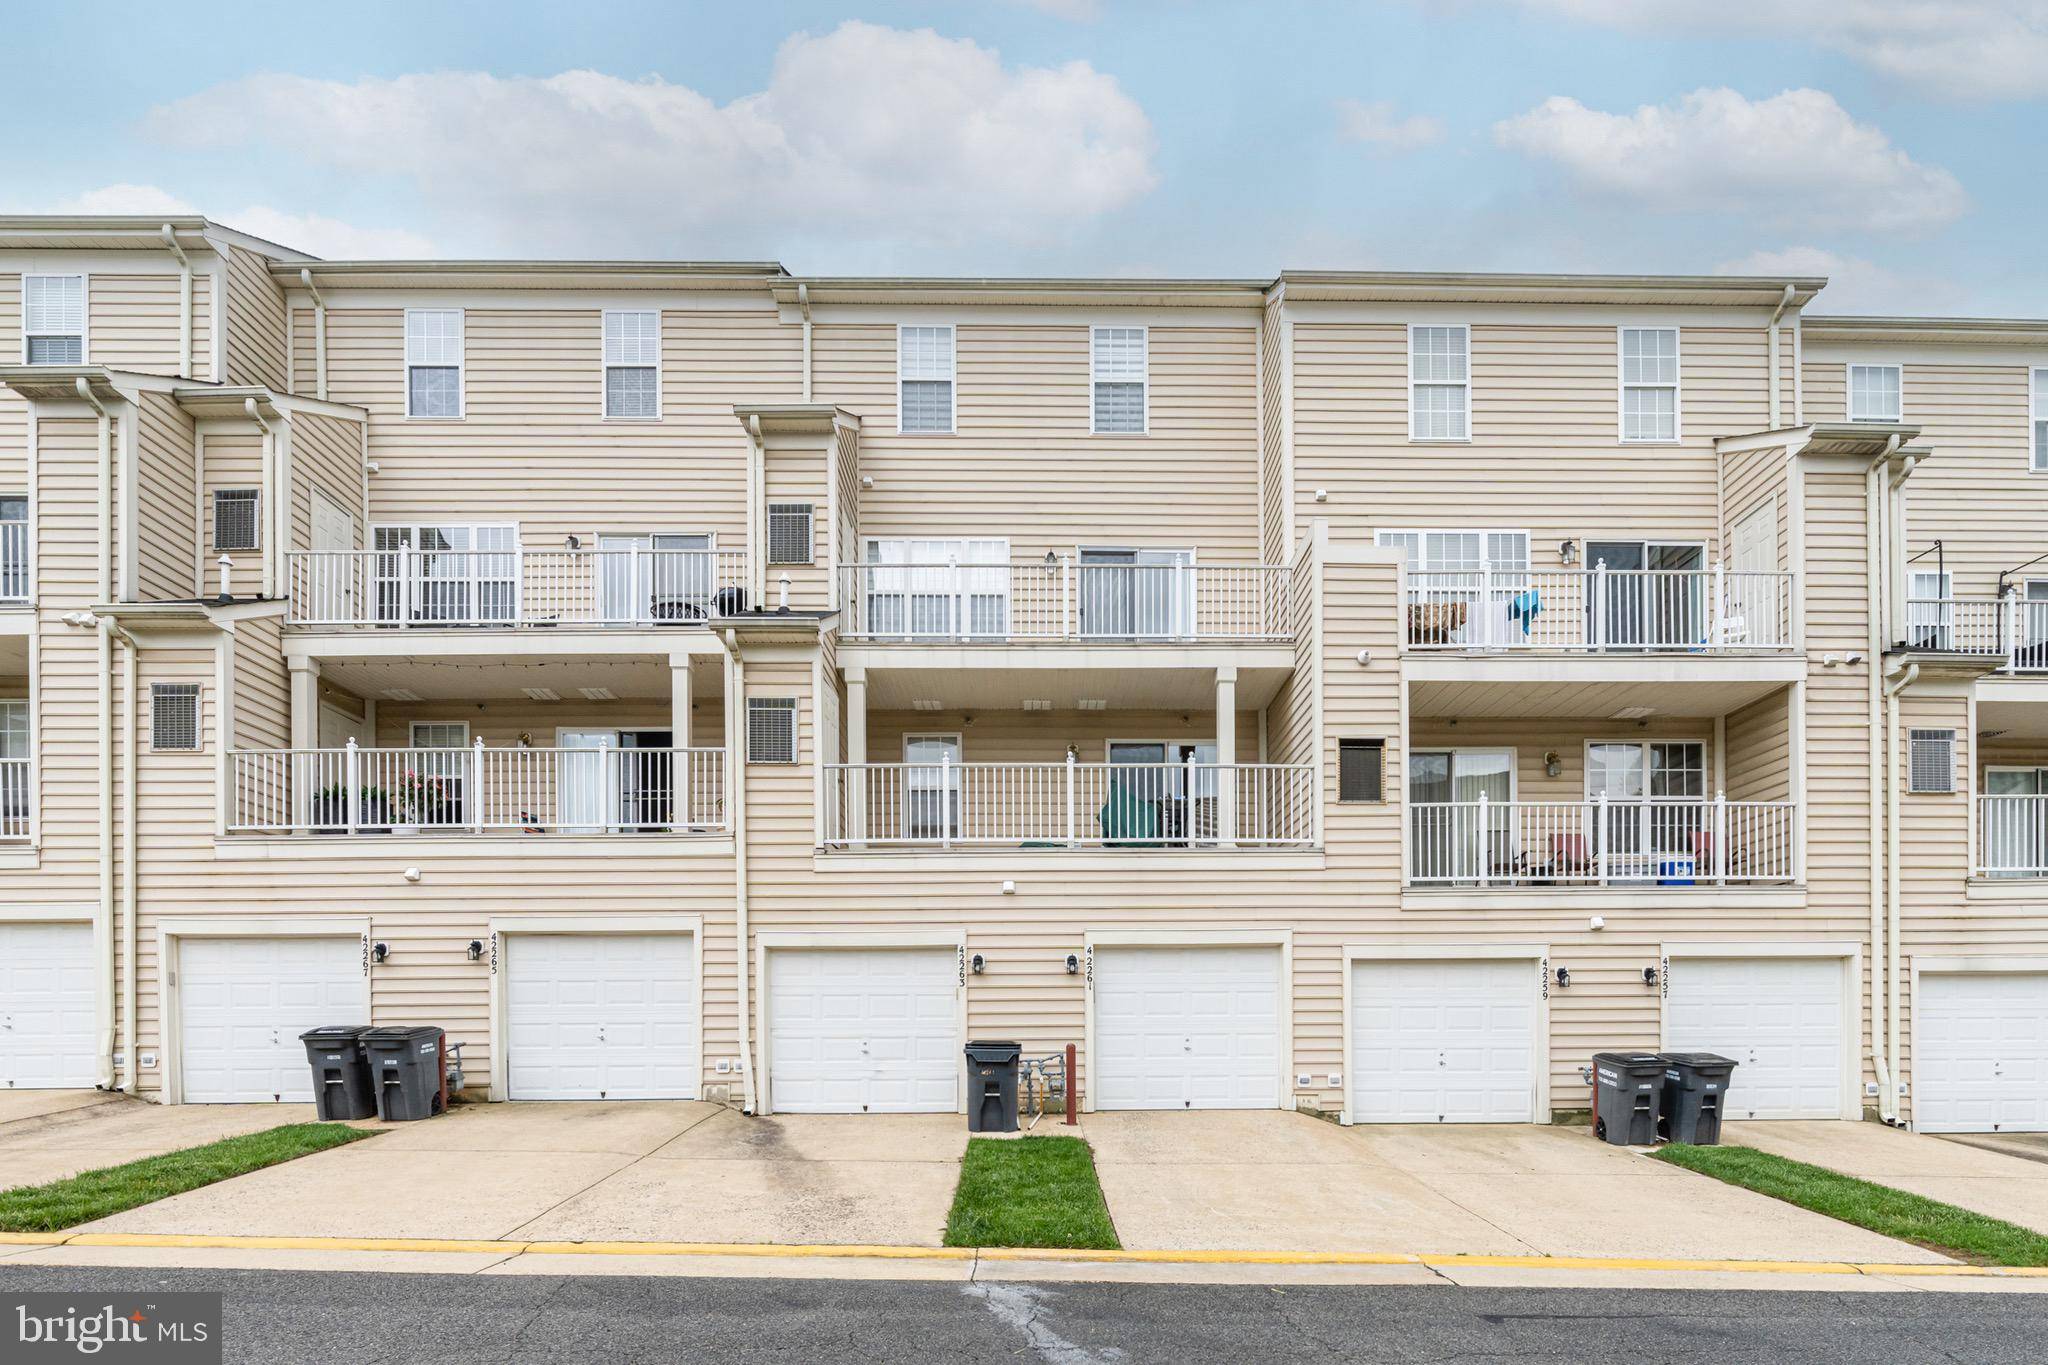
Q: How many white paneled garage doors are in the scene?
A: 8